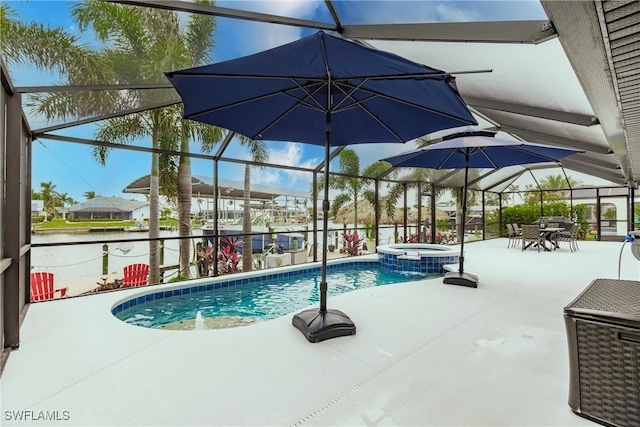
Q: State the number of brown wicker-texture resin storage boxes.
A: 1